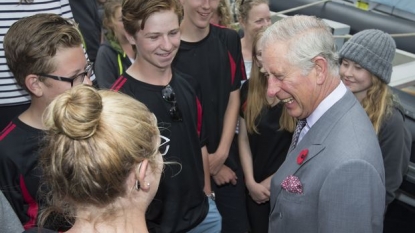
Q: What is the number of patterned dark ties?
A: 1